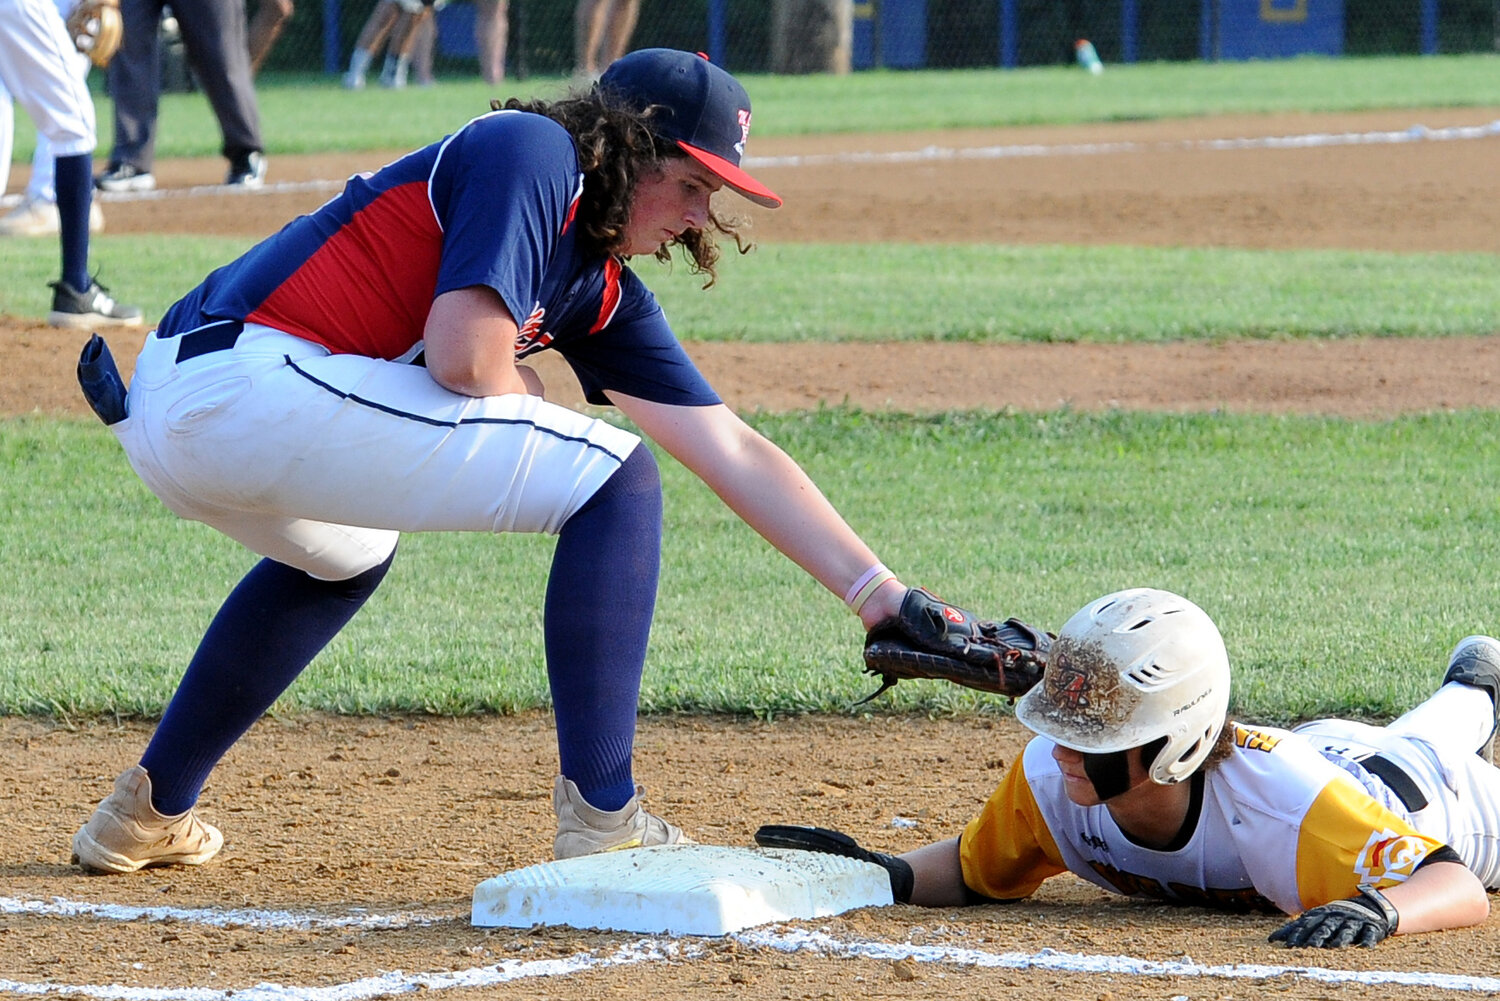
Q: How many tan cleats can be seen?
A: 2